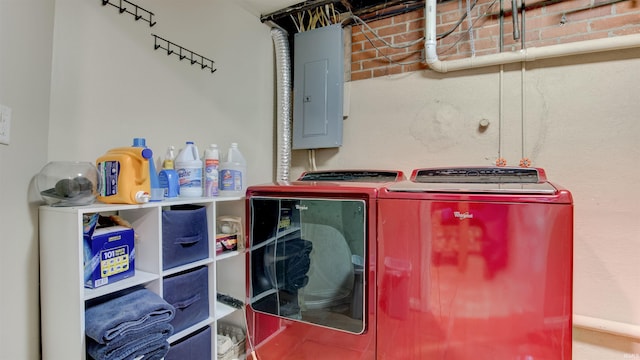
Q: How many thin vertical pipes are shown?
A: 2